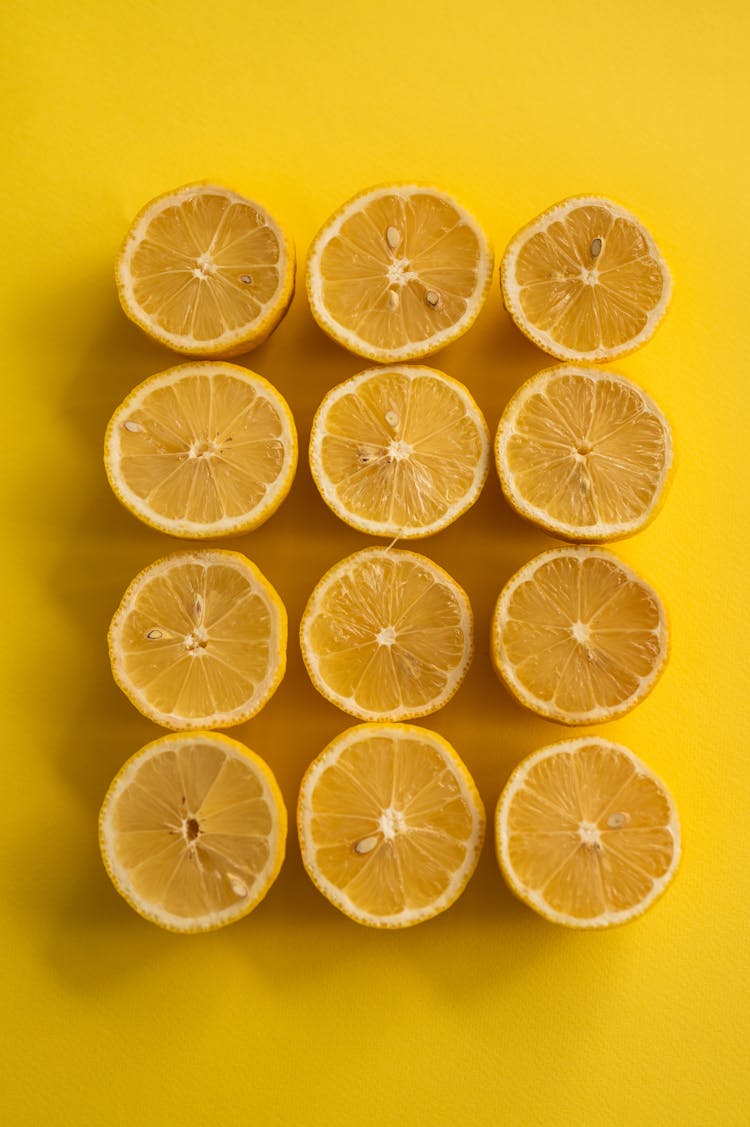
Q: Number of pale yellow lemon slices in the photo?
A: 12